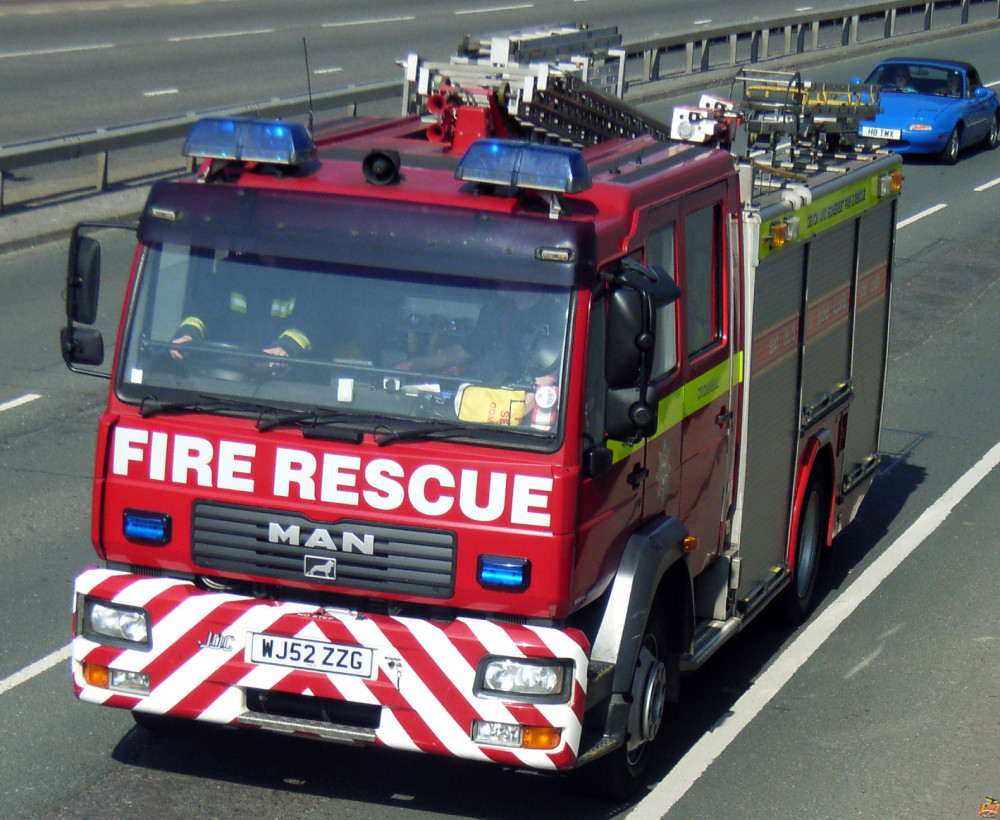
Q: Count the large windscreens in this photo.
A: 1